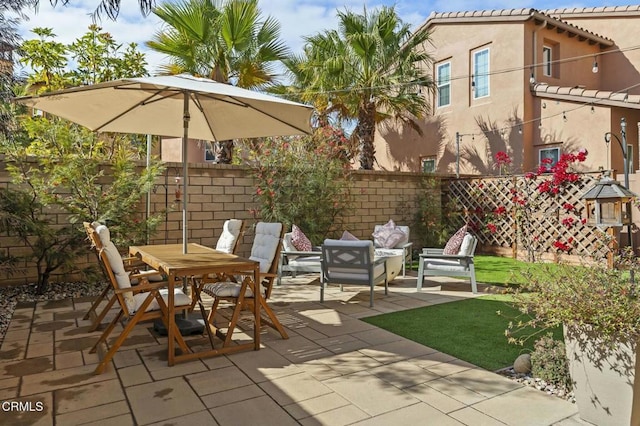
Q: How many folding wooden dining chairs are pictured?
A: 4